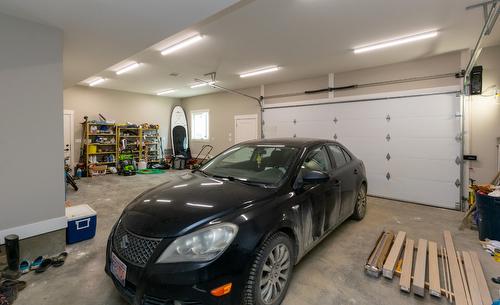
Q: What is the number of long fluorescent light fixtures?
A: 7